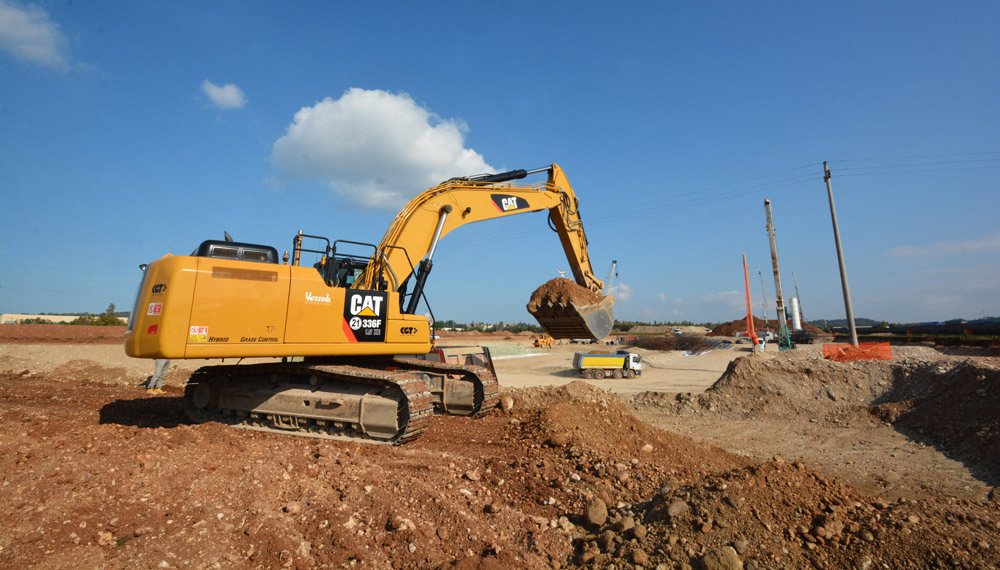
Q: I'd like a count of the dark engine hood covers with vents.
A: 1